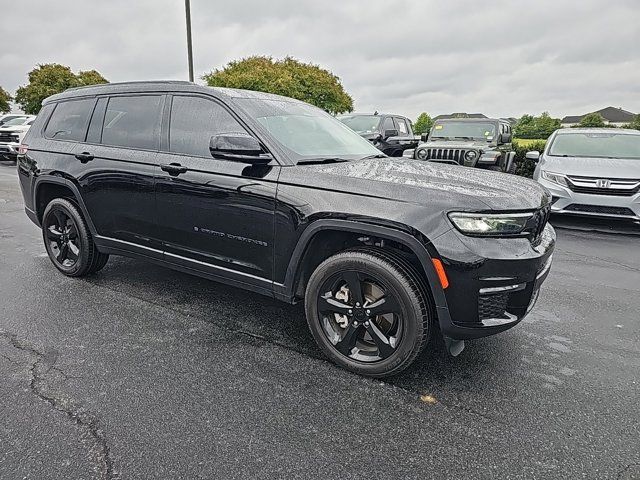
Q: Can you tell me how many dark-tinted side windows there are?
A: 3